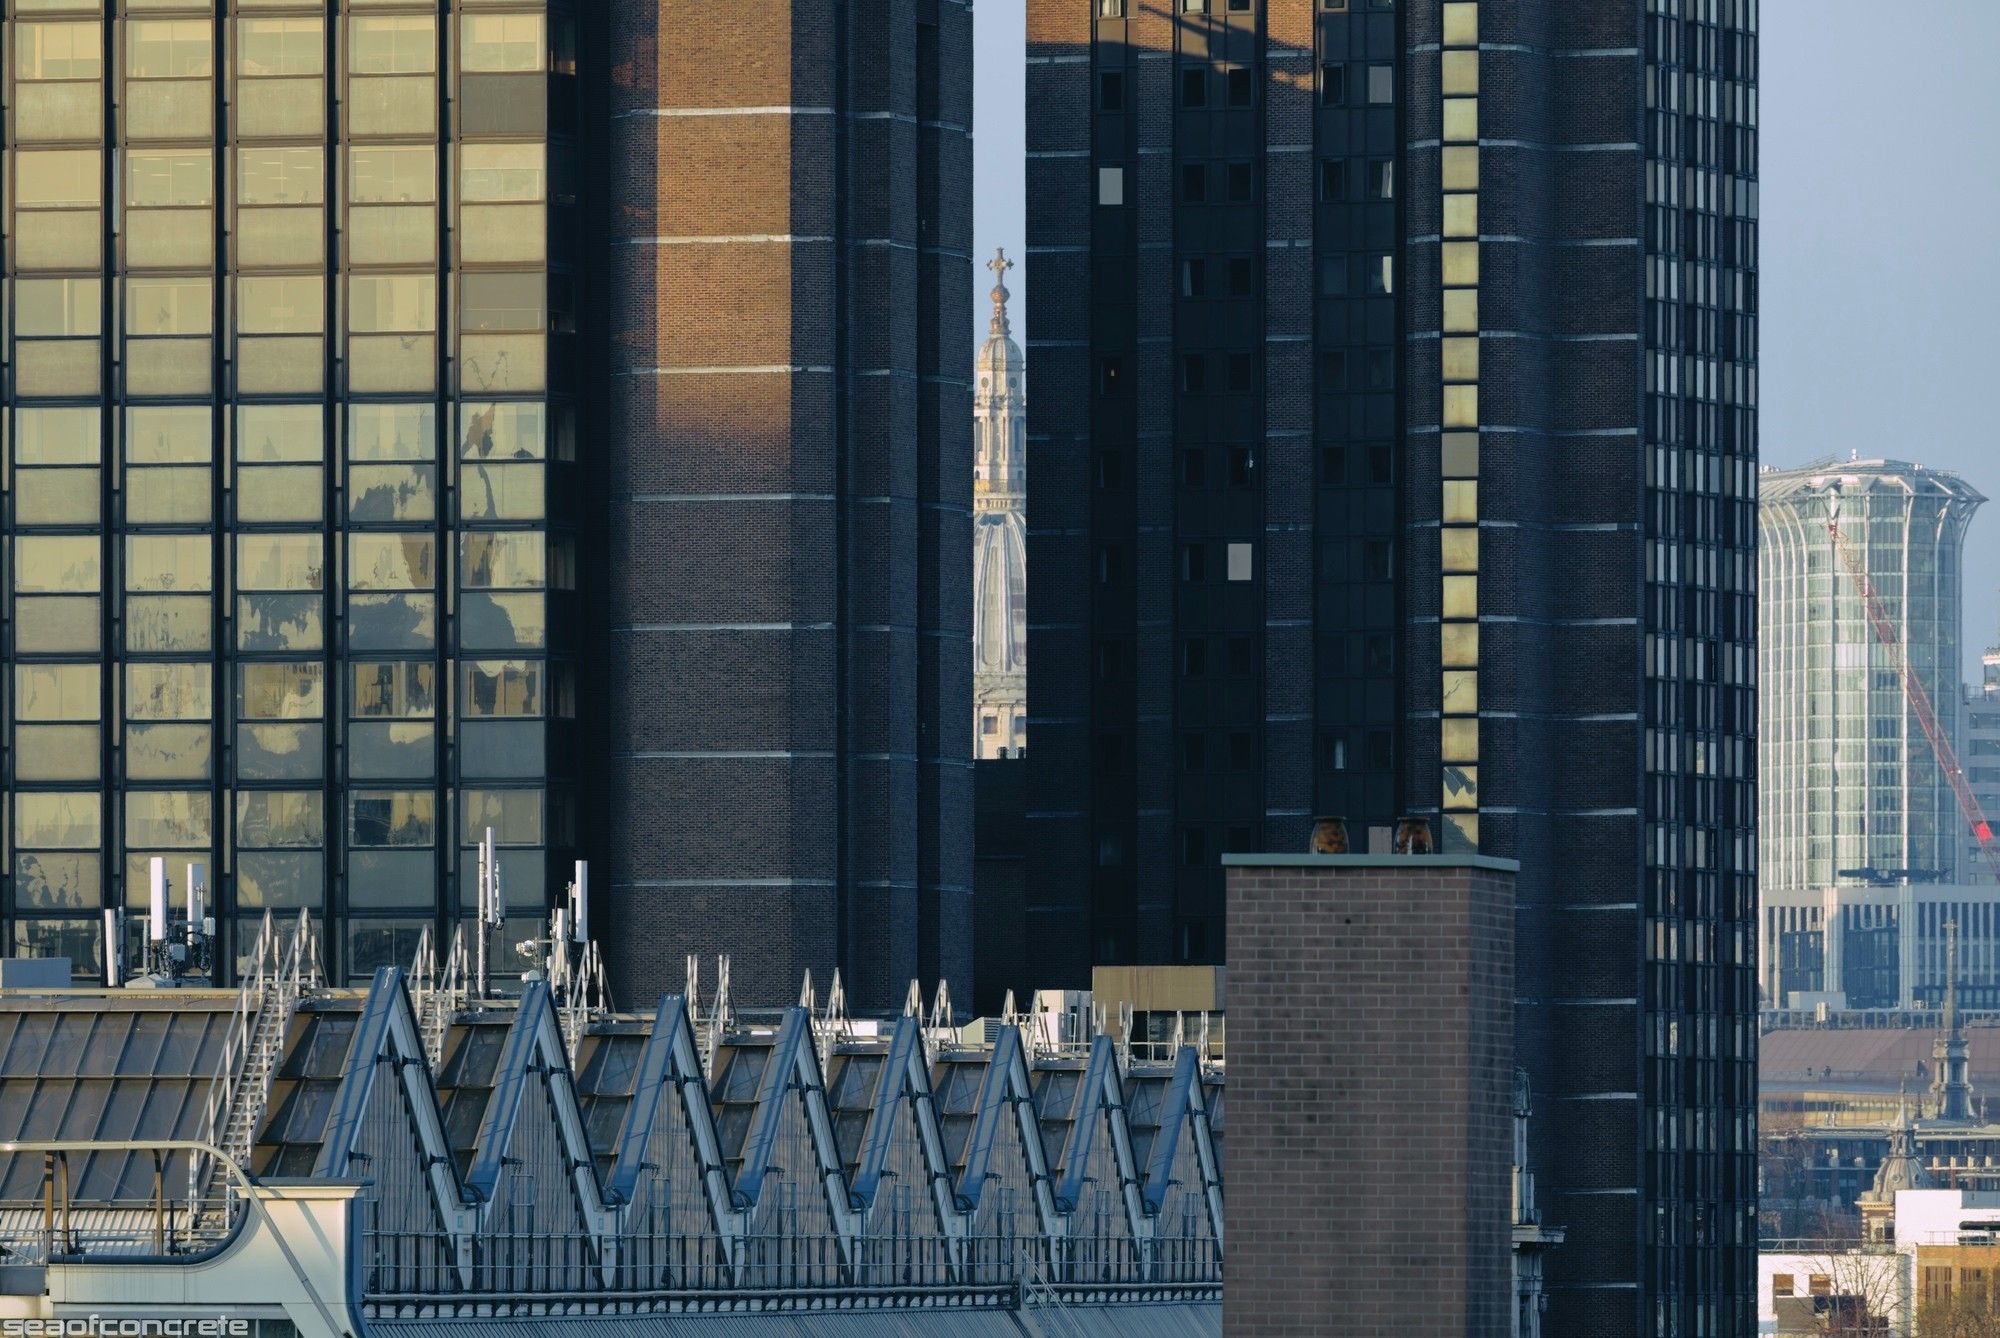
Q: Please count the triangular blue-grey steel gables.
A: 8